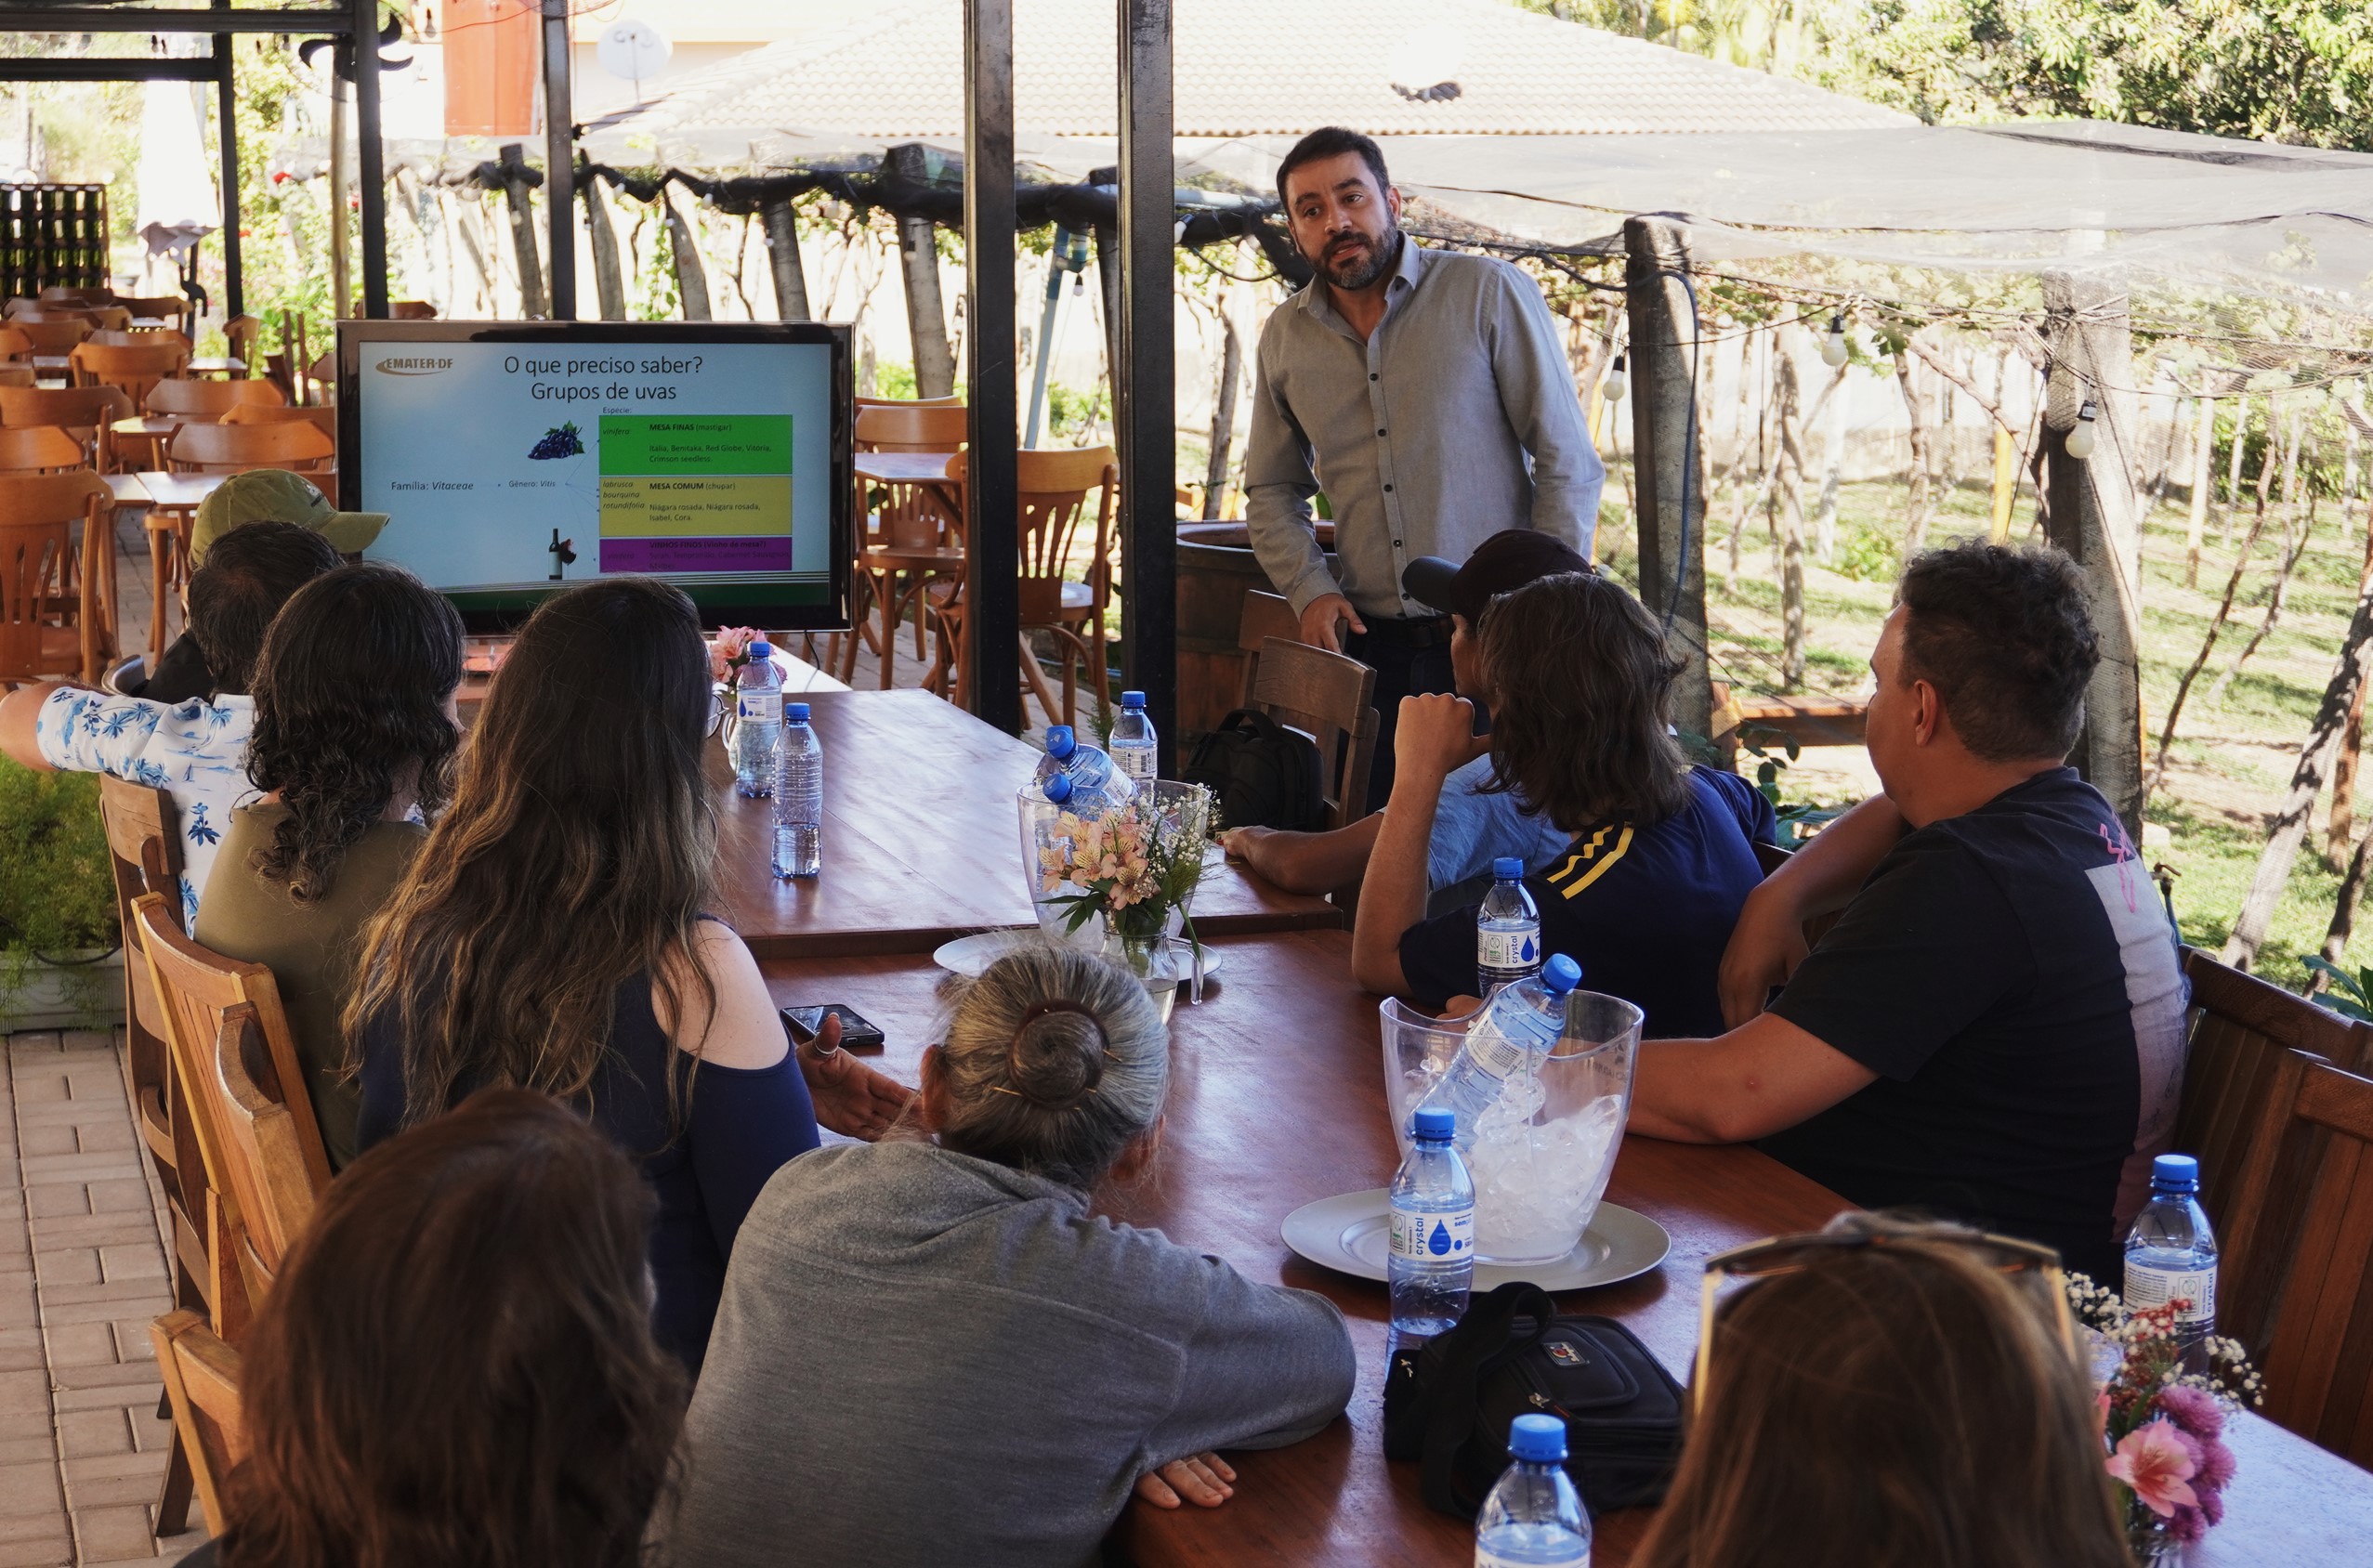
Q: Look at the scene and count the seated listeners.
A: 10